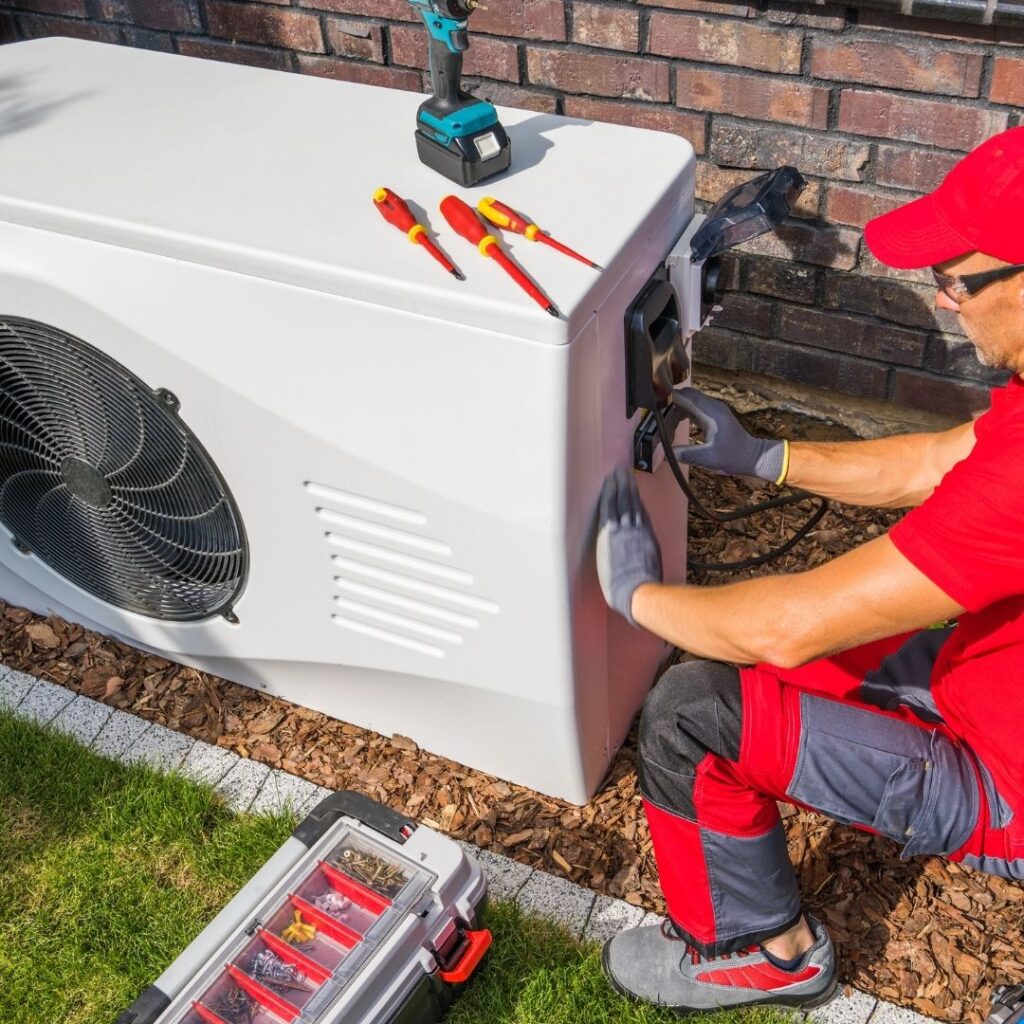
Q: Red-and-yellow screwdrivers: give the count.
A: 3